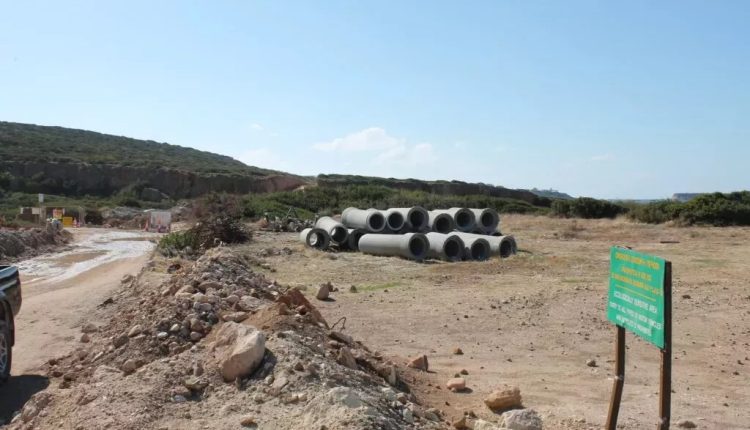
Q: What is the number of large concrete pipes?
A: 13